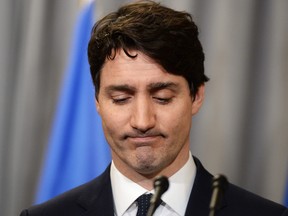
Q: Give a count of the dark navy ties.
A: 1